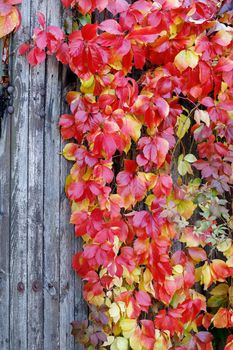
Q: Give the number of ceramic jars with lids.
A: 0